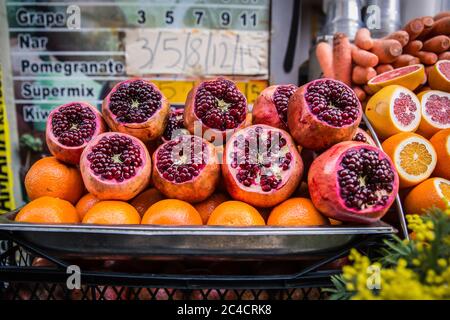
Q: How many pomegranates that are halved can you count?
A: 11